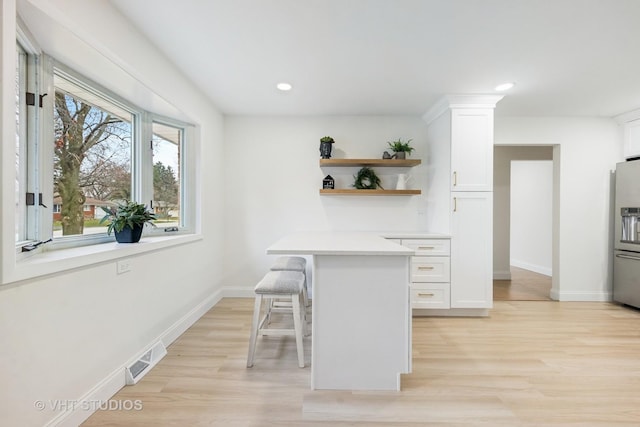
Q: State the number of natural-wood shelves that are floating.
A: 2